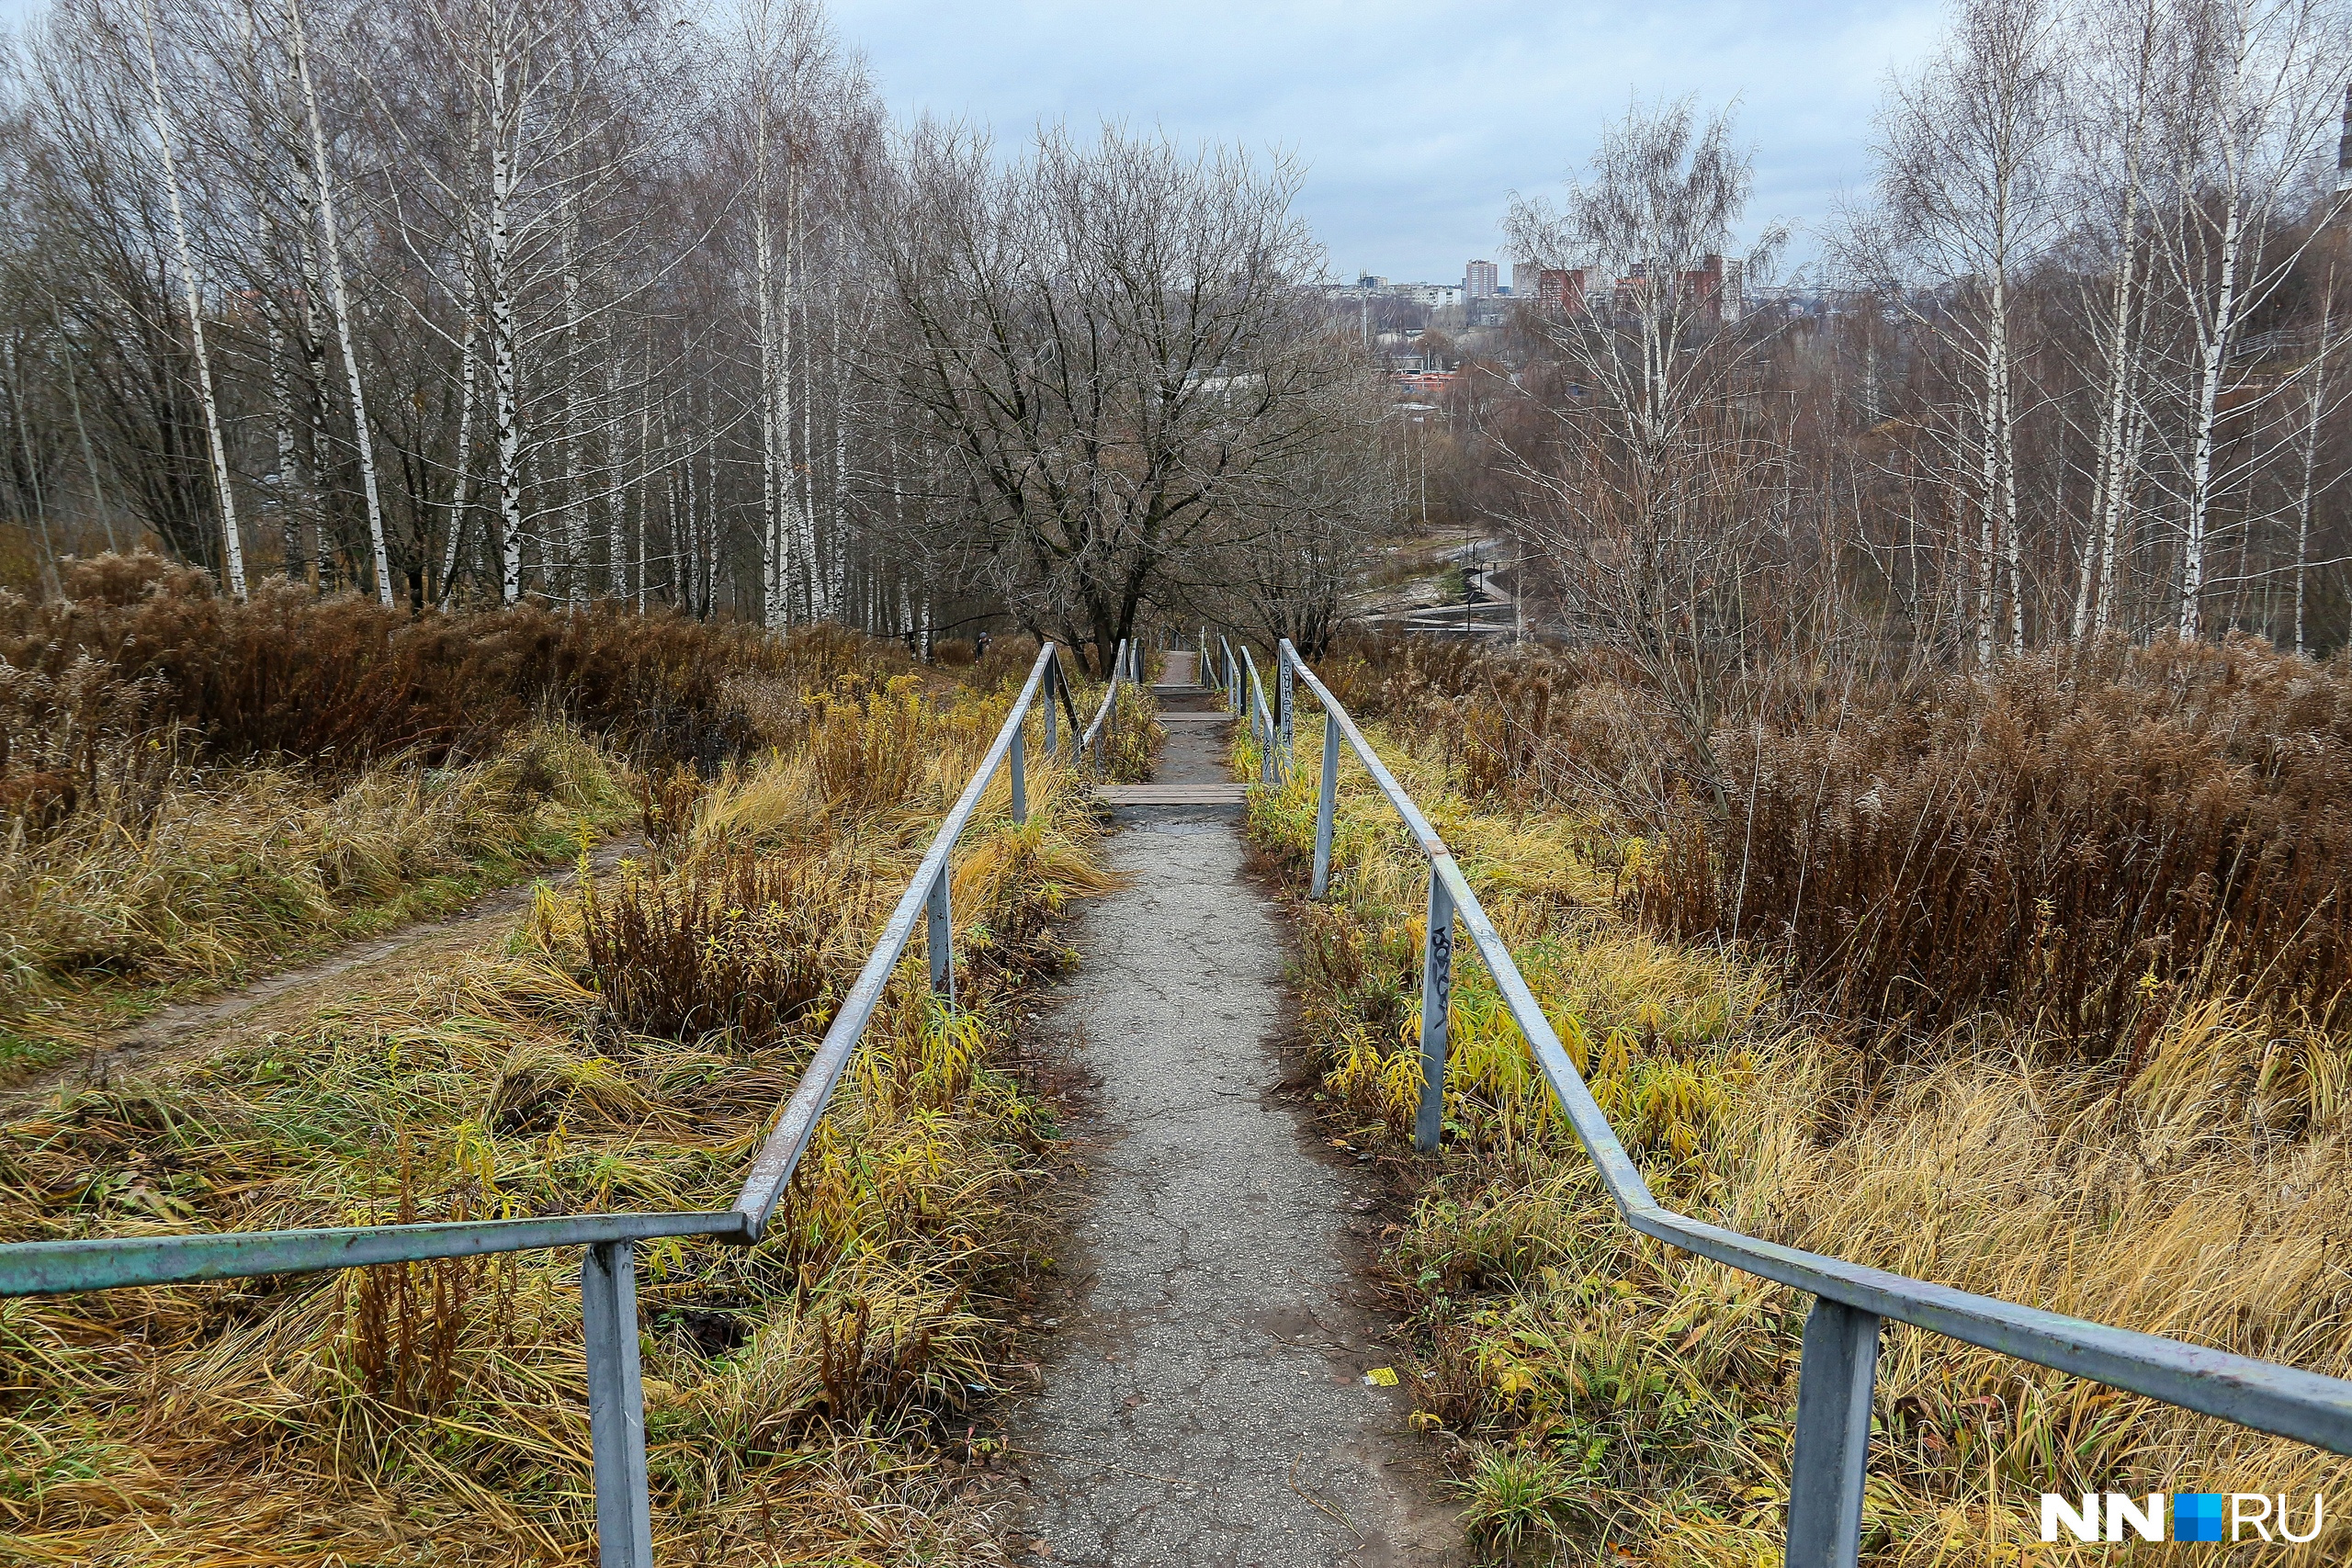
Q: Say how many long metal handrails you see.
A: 2